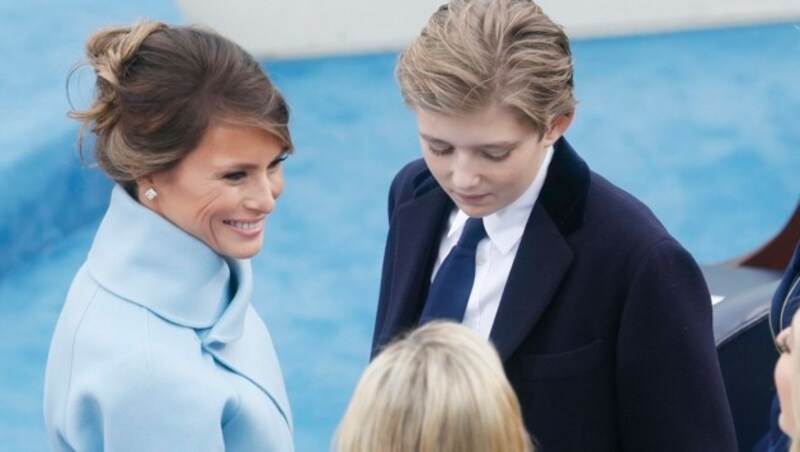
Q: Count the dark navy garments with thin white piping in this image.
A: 1